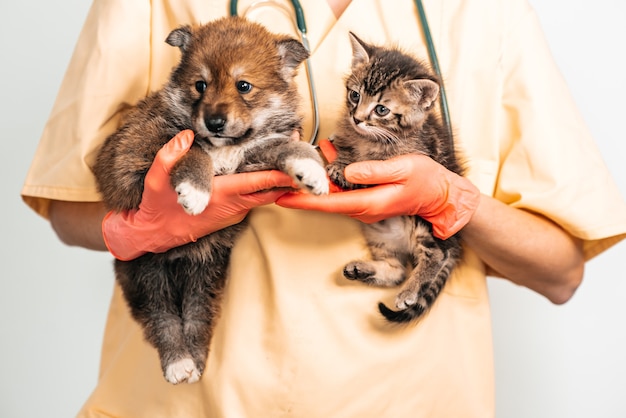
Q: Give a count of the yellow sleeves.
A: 2